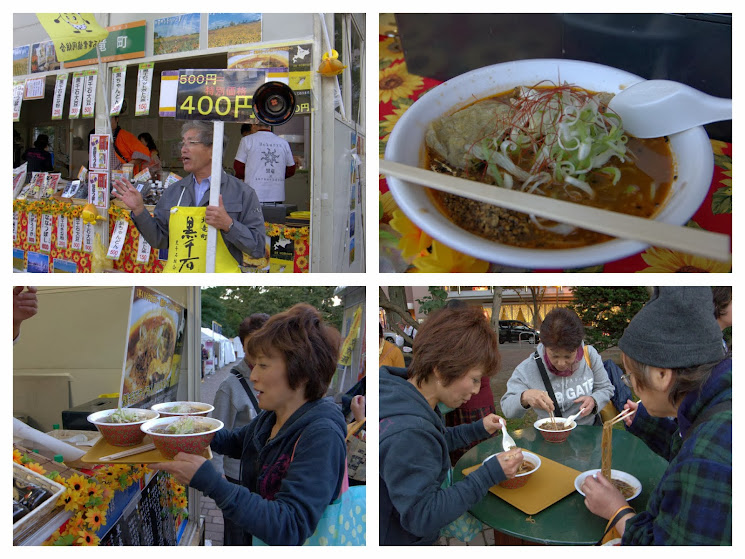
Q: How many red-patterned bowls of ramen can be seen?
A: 5